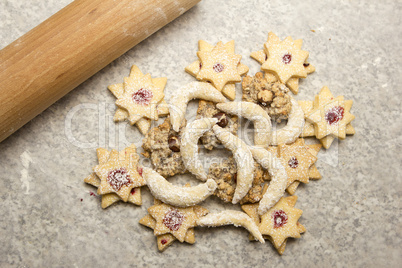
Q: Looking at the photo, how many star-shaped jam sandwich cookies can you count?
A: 8